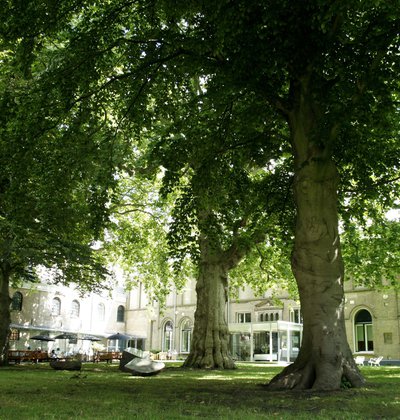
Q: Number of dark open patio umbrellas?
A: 4